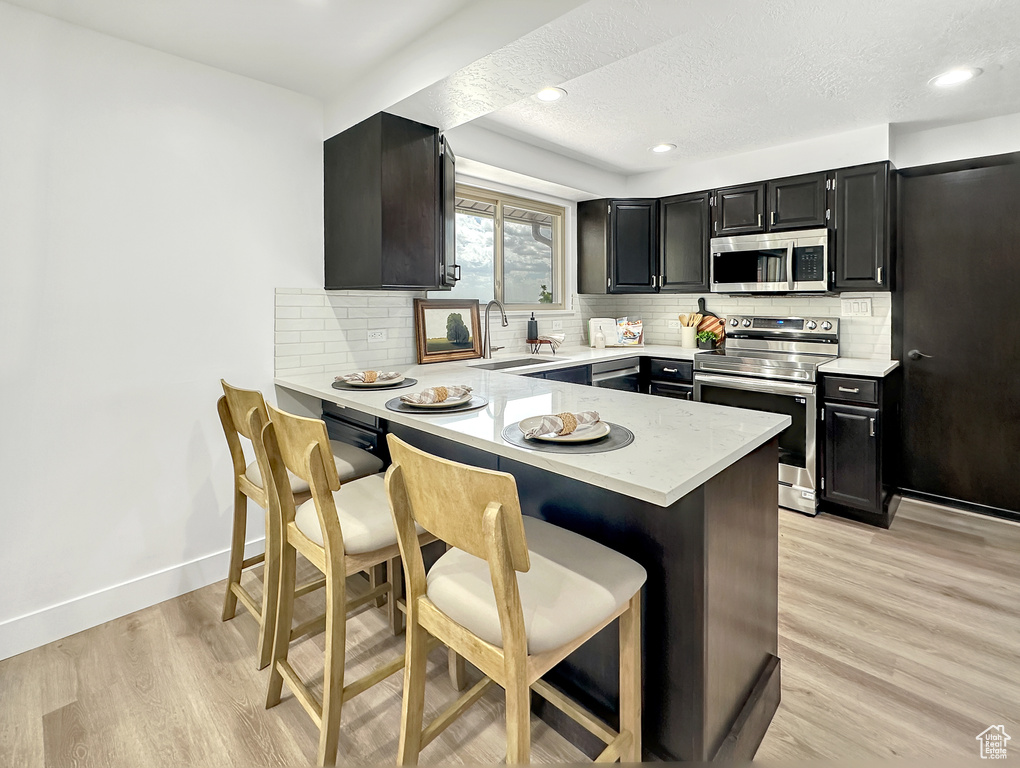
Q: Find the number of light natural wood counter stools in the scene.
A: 3